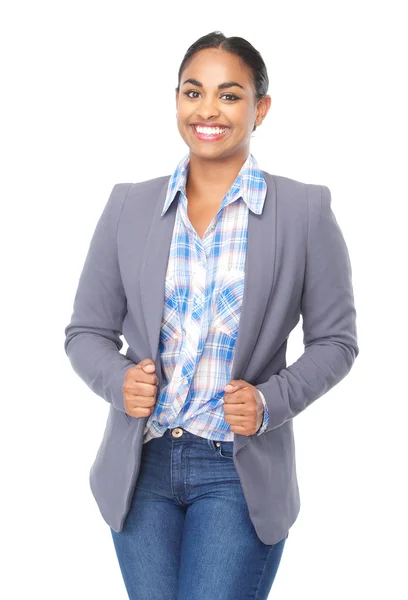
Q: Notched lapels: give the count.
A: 0